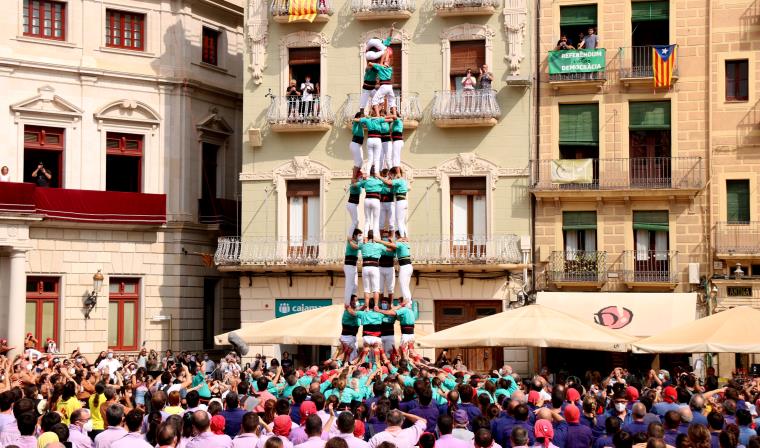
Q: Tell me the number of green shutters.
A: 7